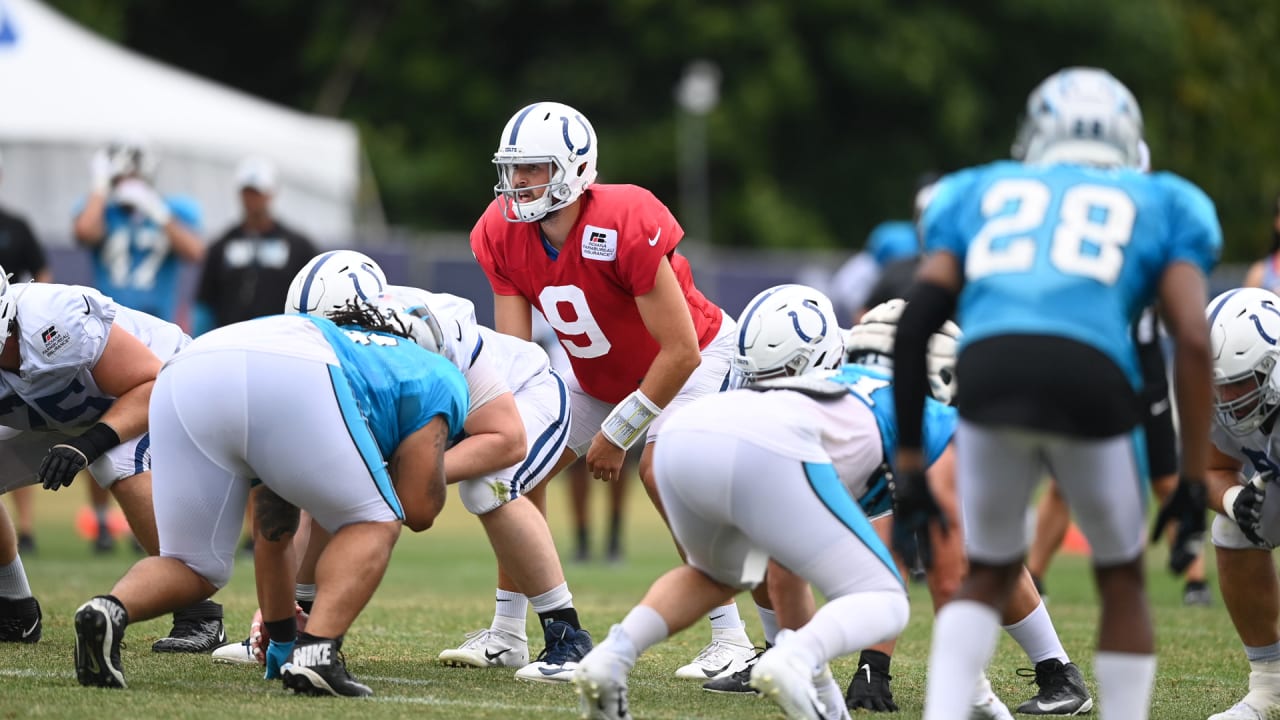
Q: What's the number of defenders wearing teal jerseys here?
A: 3